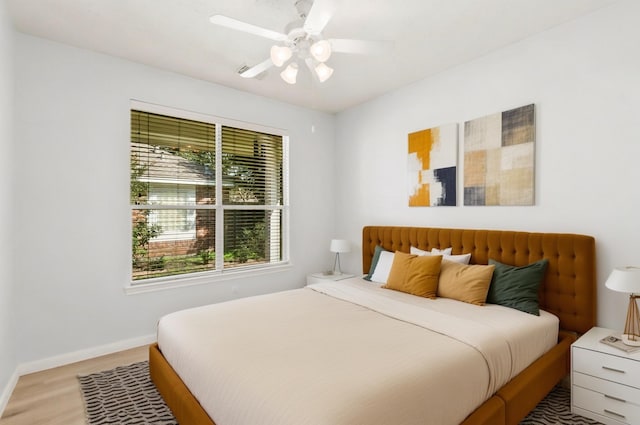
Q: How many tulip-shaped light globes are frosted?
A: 4